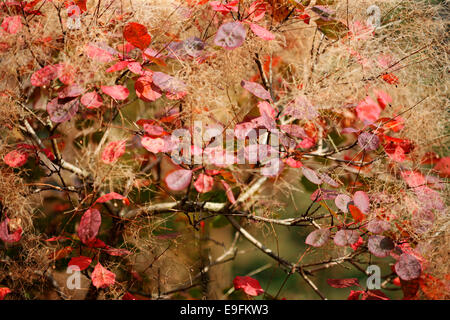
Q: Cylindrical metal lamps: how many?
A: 0